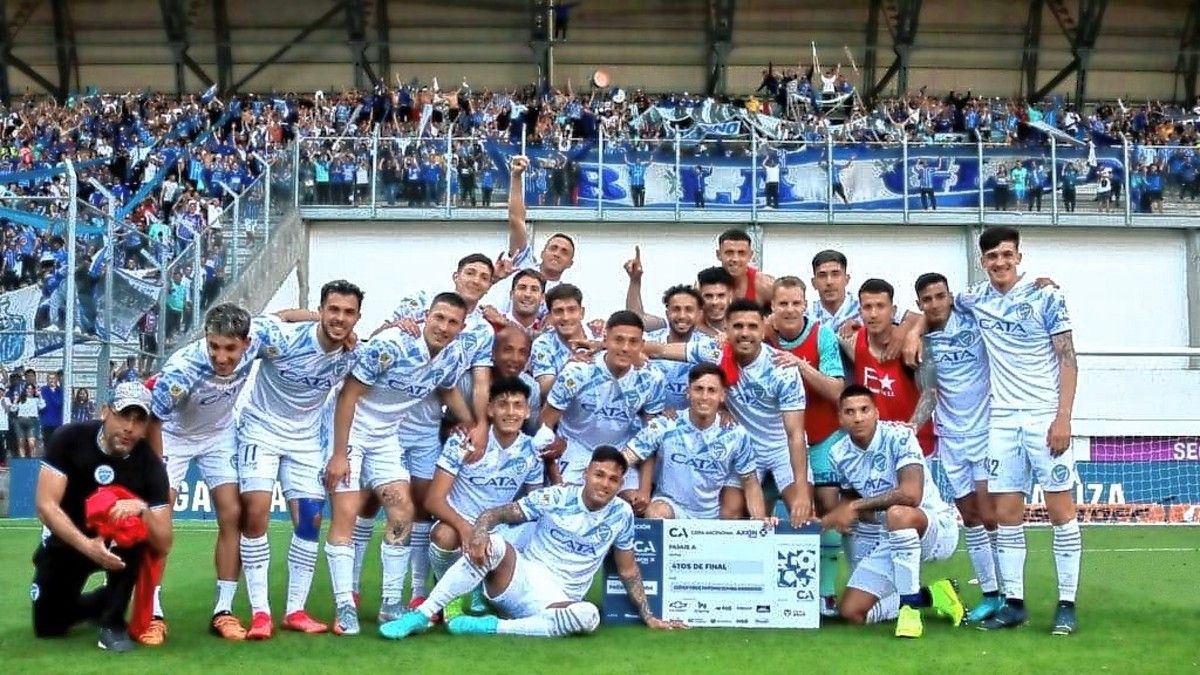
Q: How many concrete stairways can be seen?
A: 1